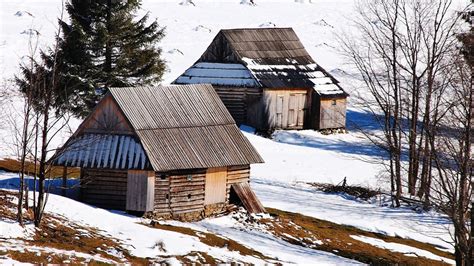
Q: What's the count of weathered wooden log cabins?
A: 2